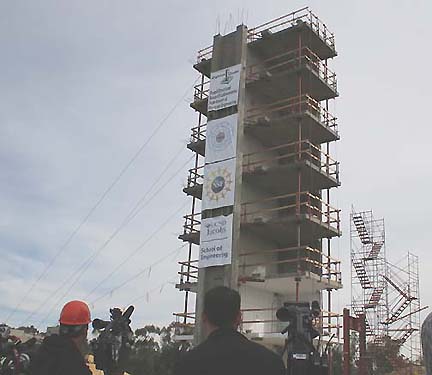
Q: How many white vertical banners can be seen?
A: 4